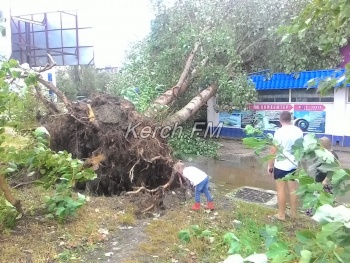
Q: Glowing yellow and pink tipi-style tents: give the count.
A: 0